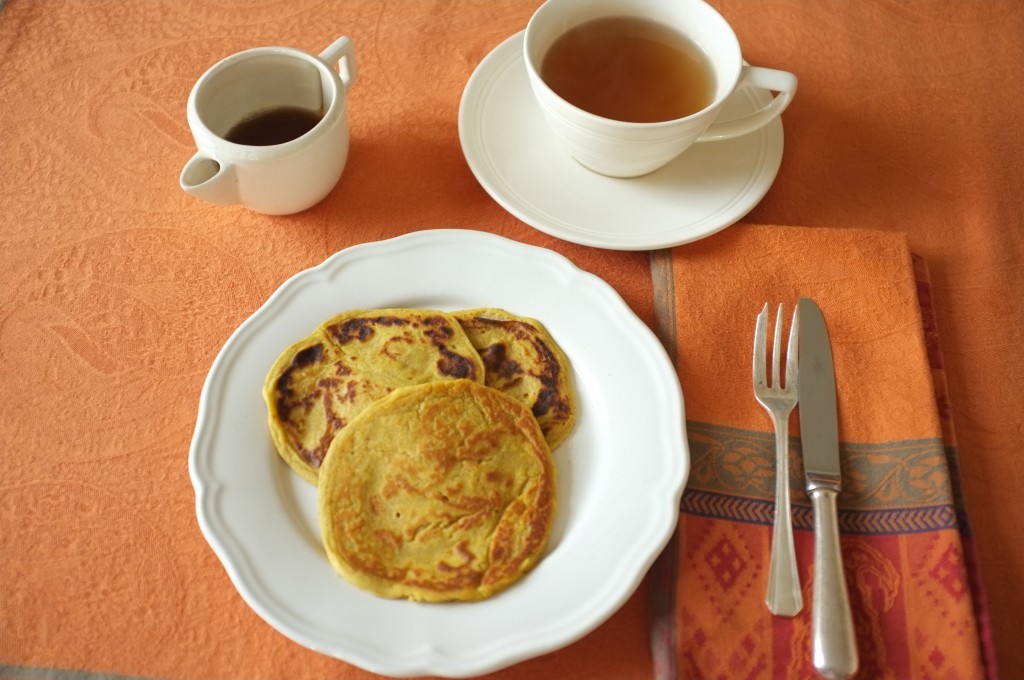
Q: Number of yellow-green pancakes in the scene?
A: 3